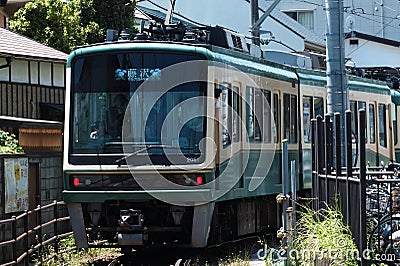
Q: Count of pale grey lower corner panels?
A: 2